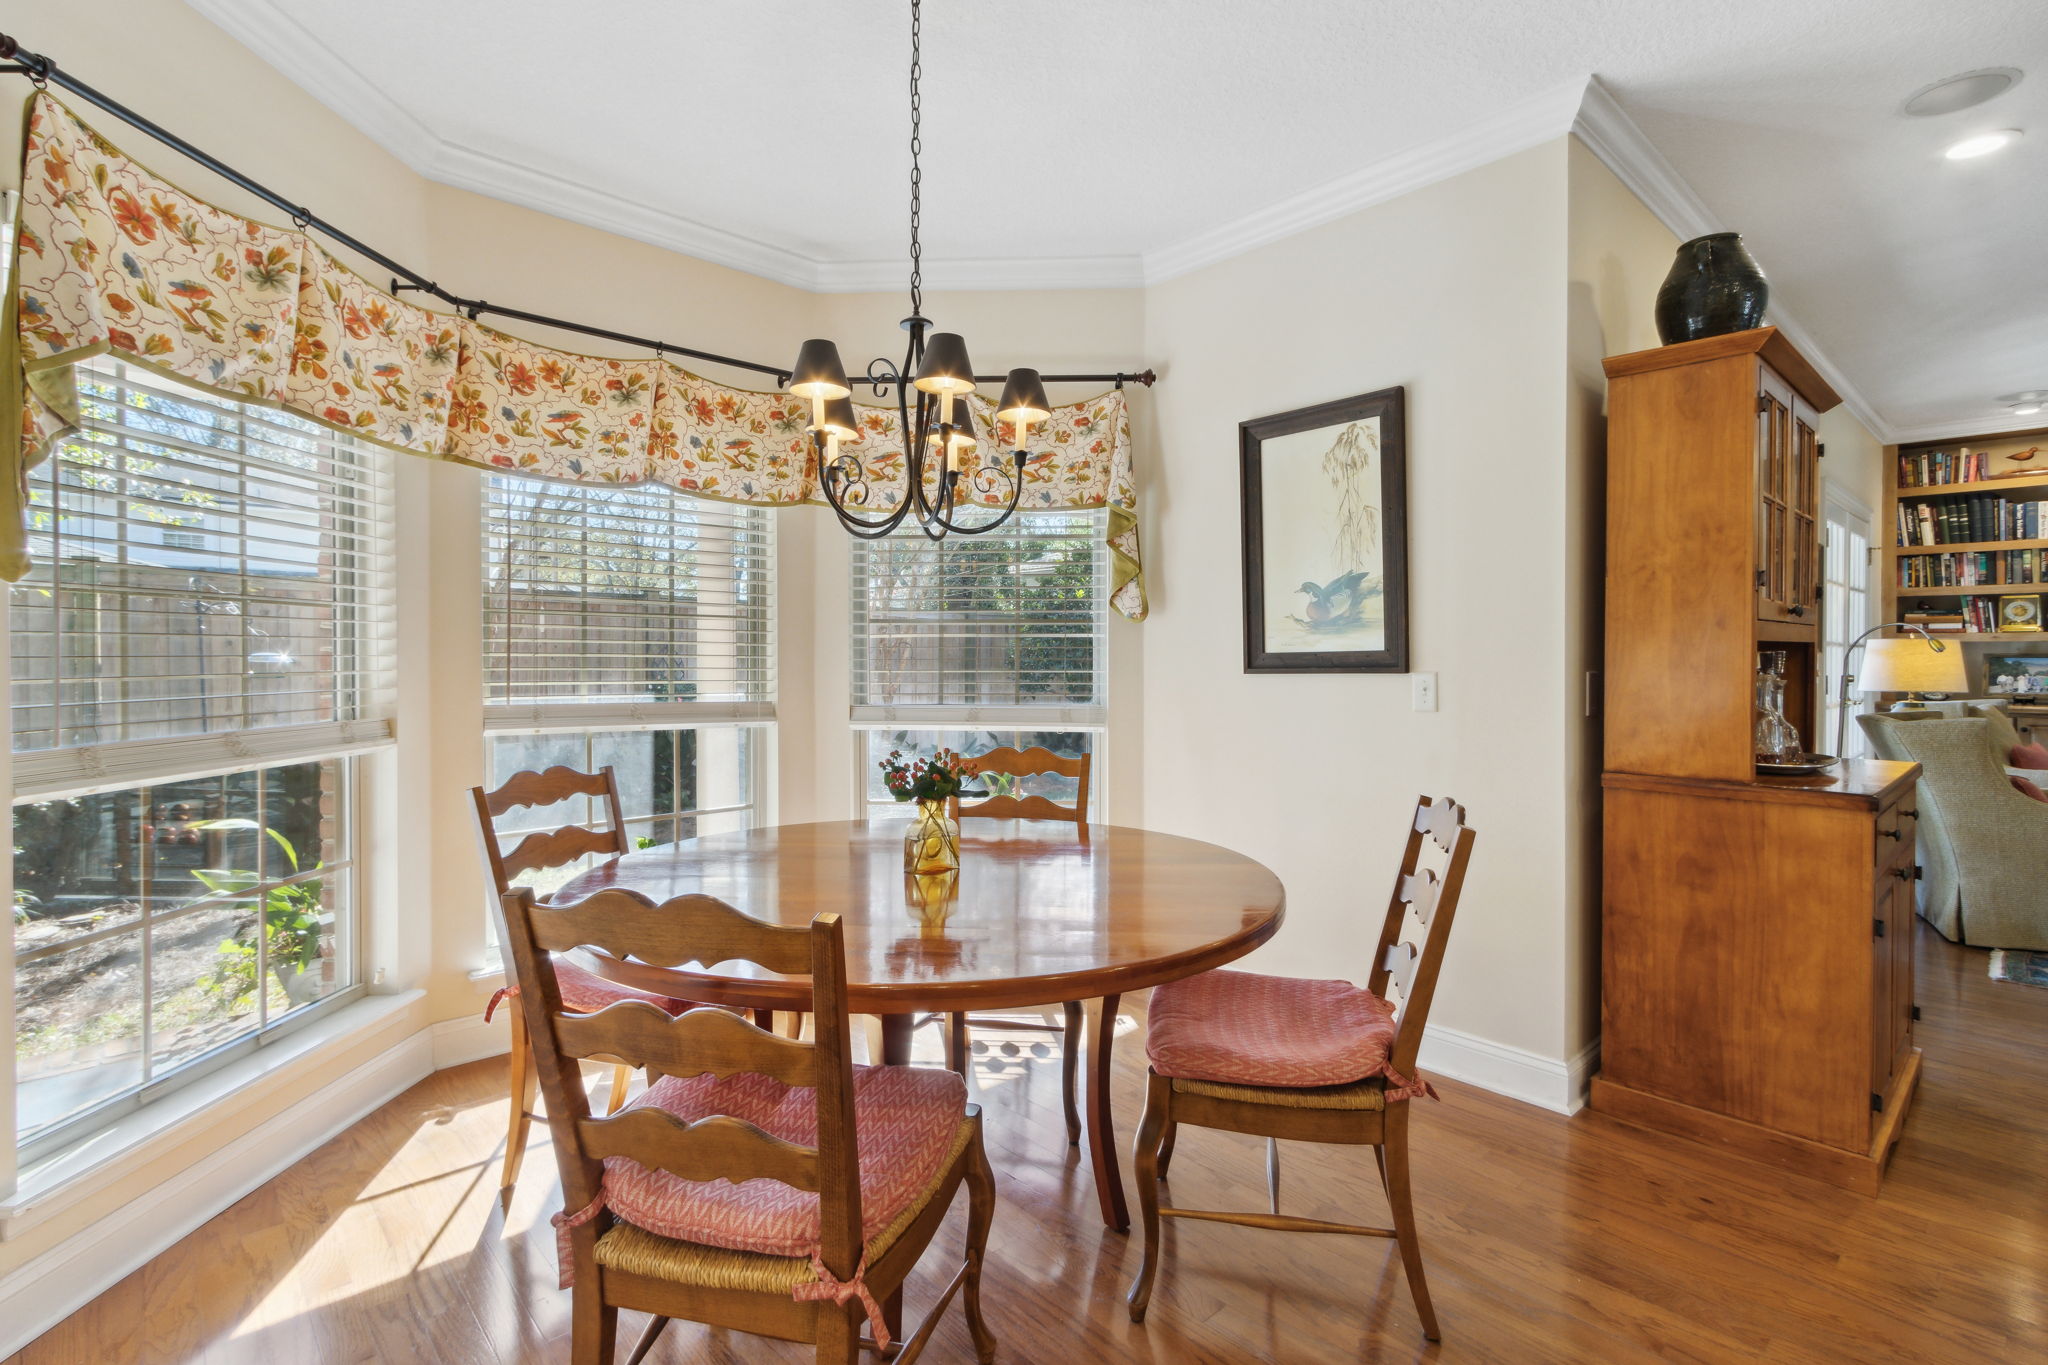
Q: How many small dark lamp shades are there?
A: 5